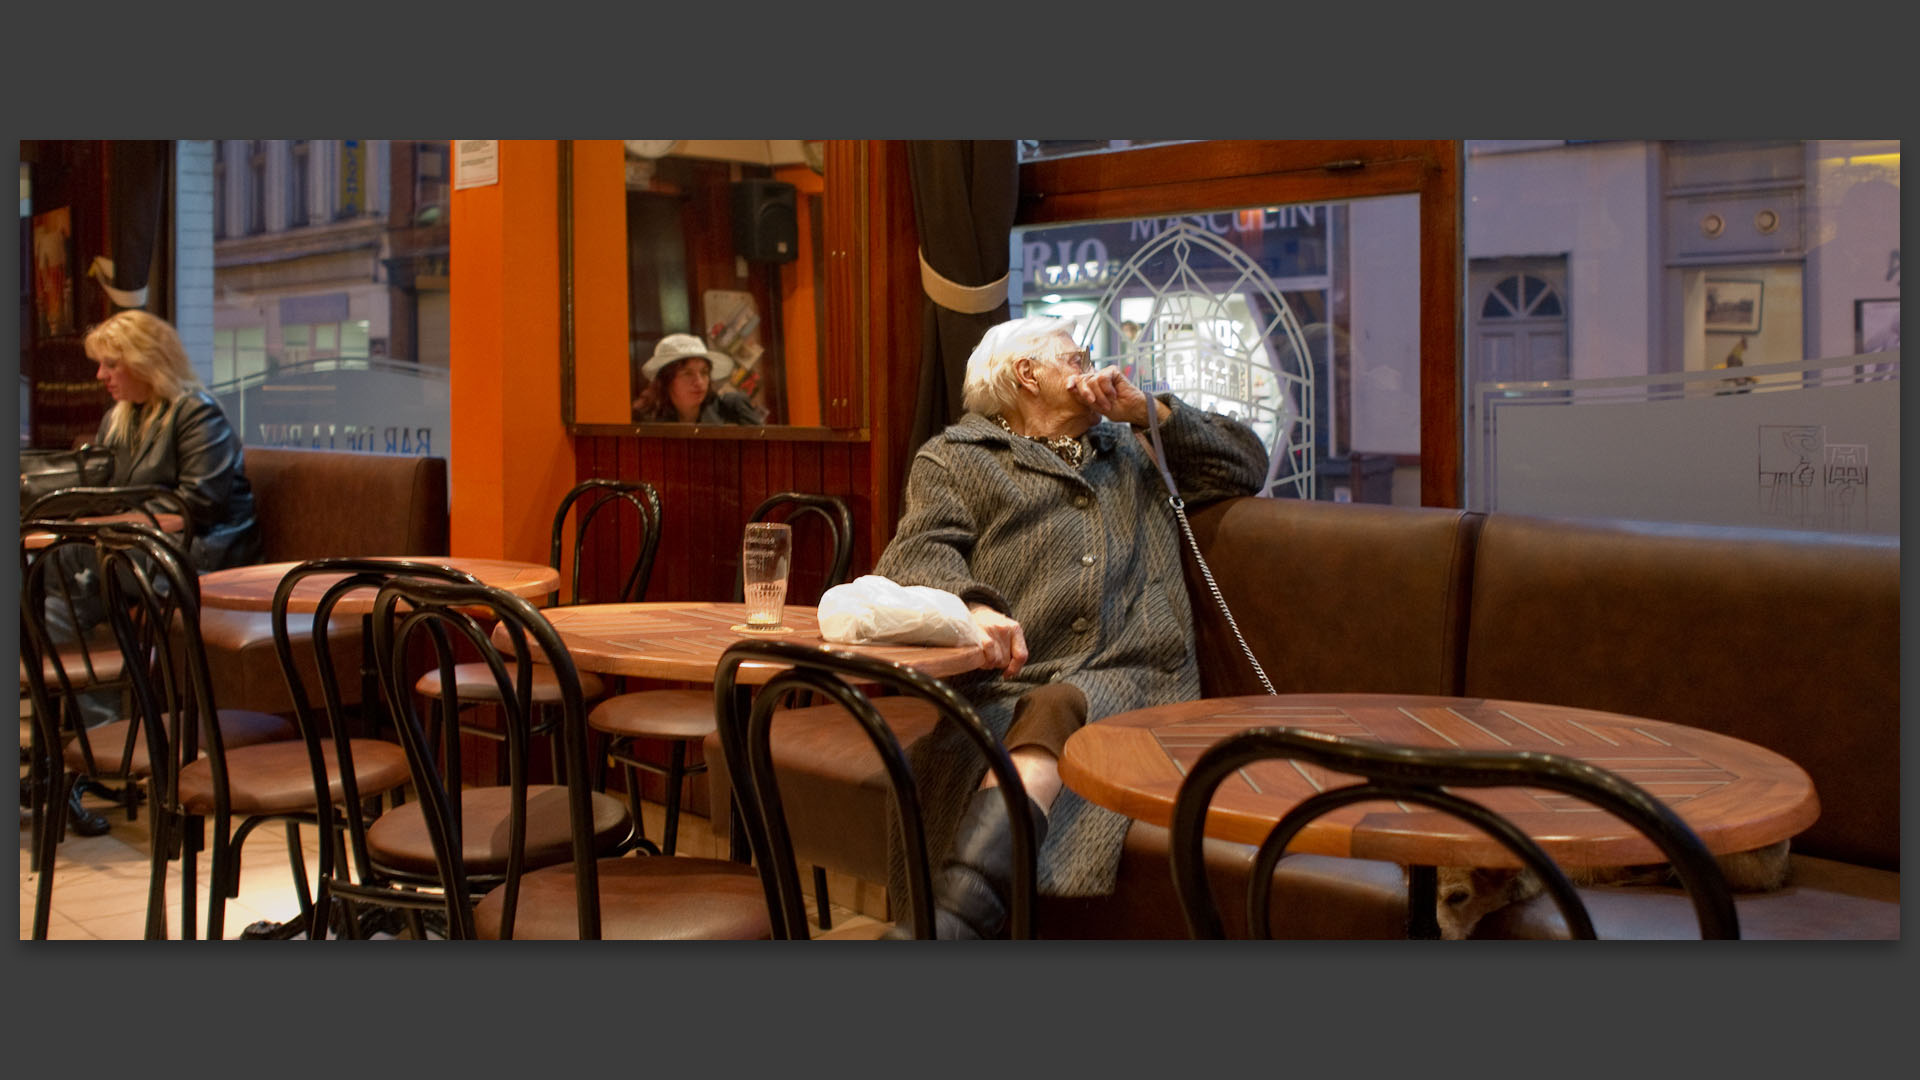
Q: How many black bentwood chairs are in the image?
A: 9